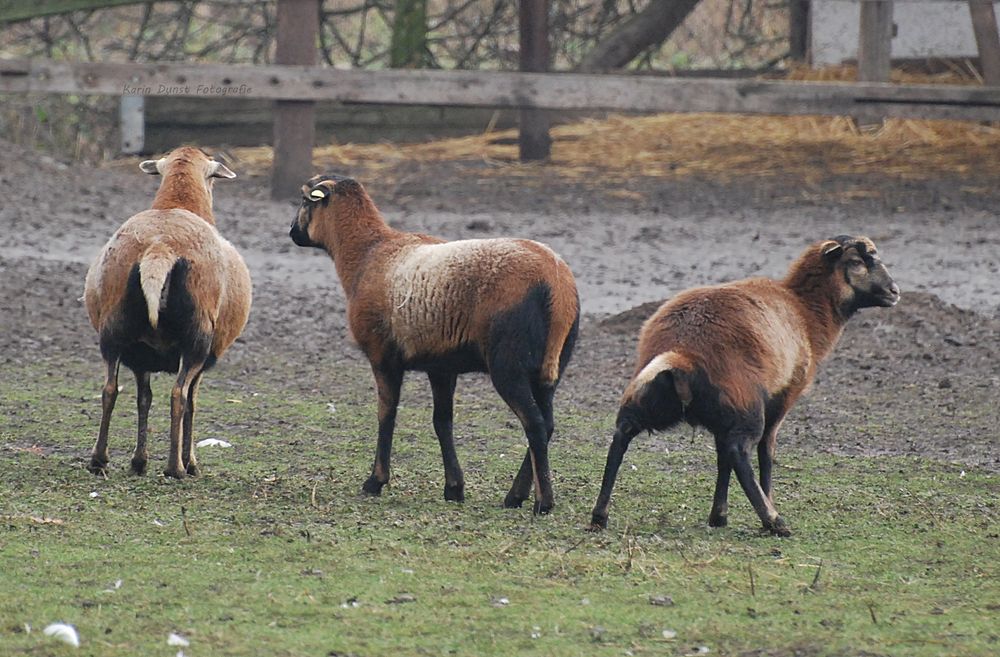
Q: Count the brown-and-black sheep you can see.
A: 3